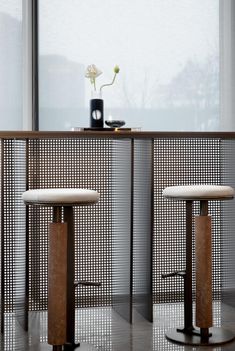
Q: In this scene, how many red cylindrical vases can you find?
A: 0